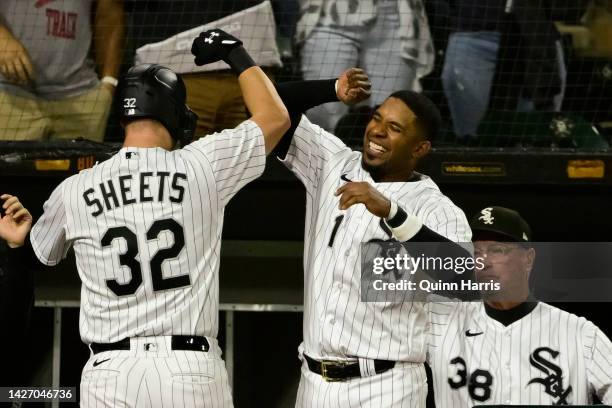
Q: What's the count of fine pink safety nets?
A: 0